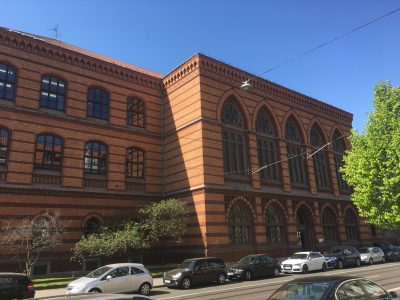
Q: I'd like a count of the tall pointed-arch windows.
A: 5